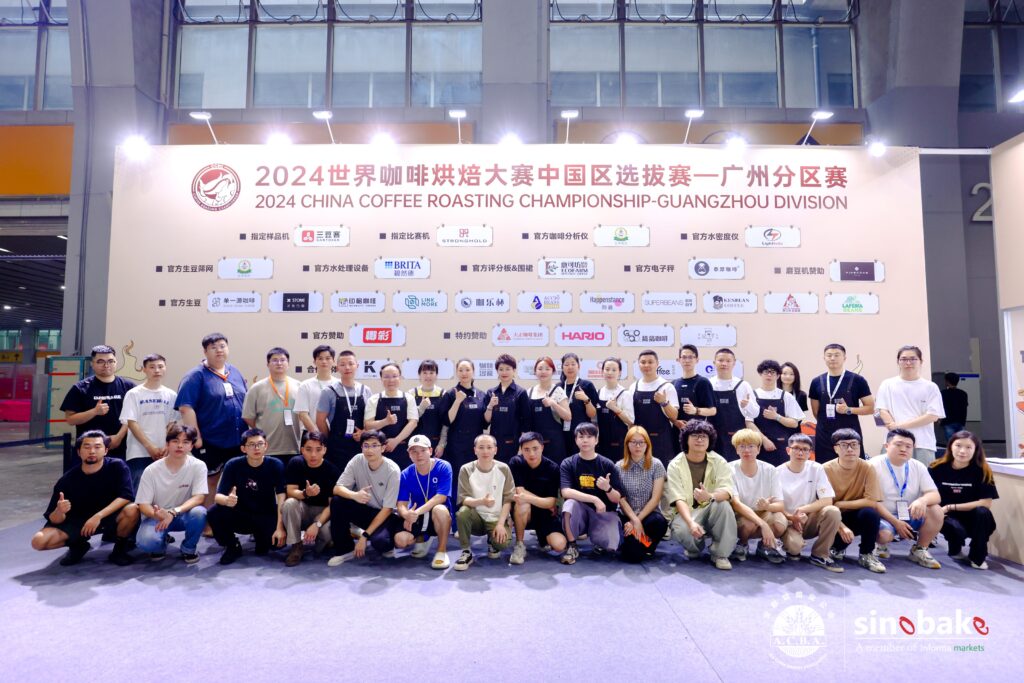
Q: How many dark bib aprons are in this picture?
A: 12